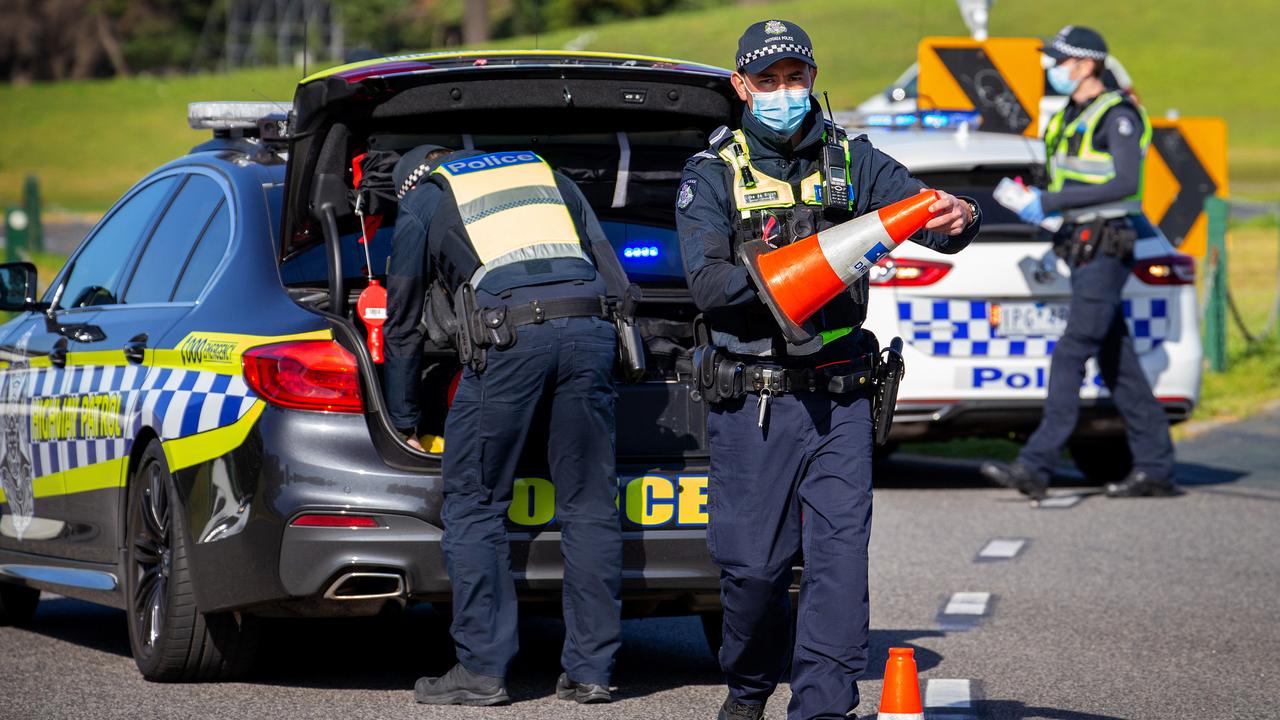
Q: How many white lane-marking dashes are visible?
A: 4